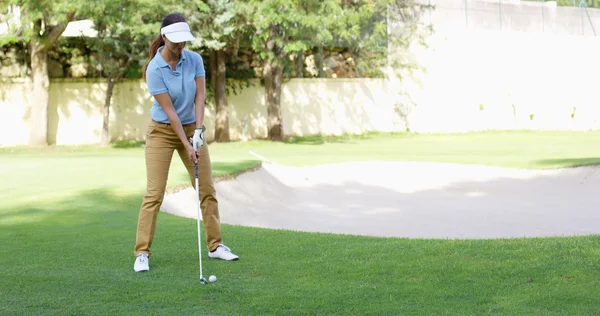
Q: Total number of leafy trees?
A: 4